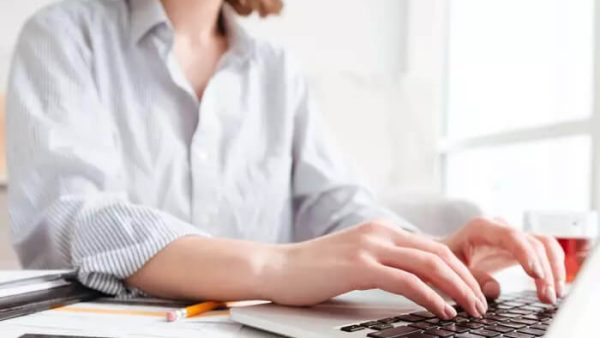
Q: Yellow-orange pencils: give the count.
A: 1